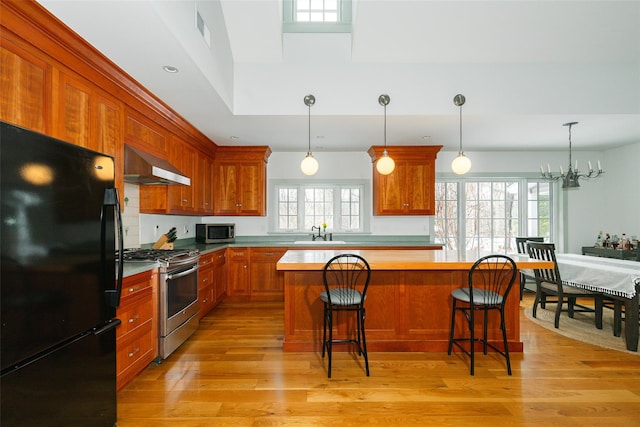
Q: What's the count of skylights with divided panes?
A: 1